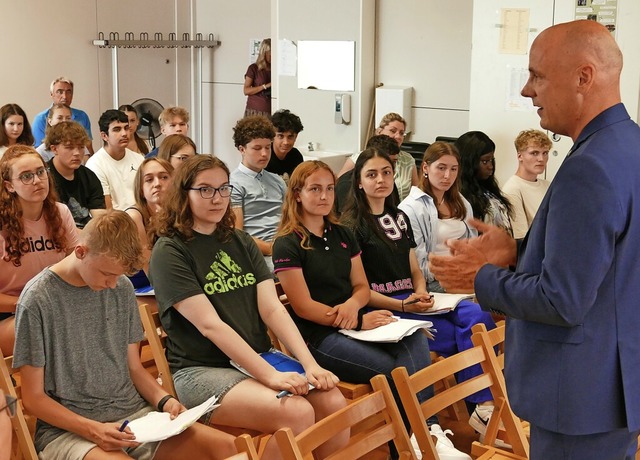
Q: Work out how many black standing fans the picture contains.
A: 1